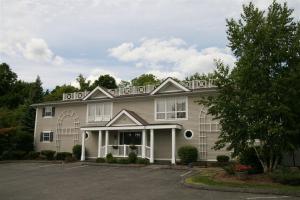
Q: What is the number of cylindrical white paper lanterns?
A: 0